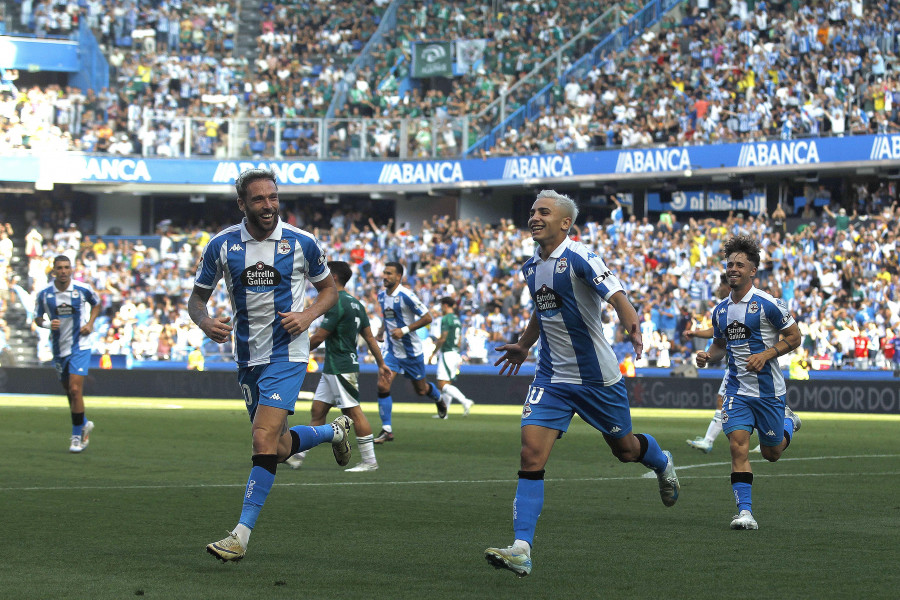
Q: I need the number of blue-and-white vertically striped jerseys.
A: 5